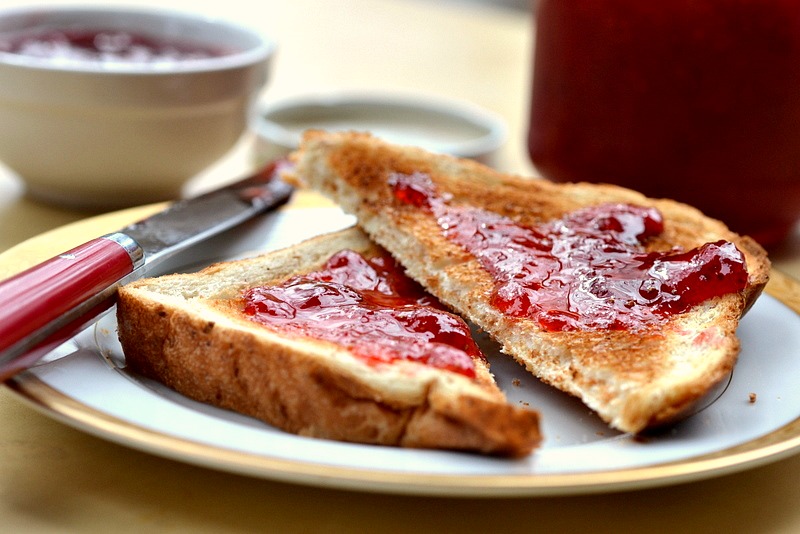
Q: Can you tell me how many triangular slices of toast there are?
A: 2